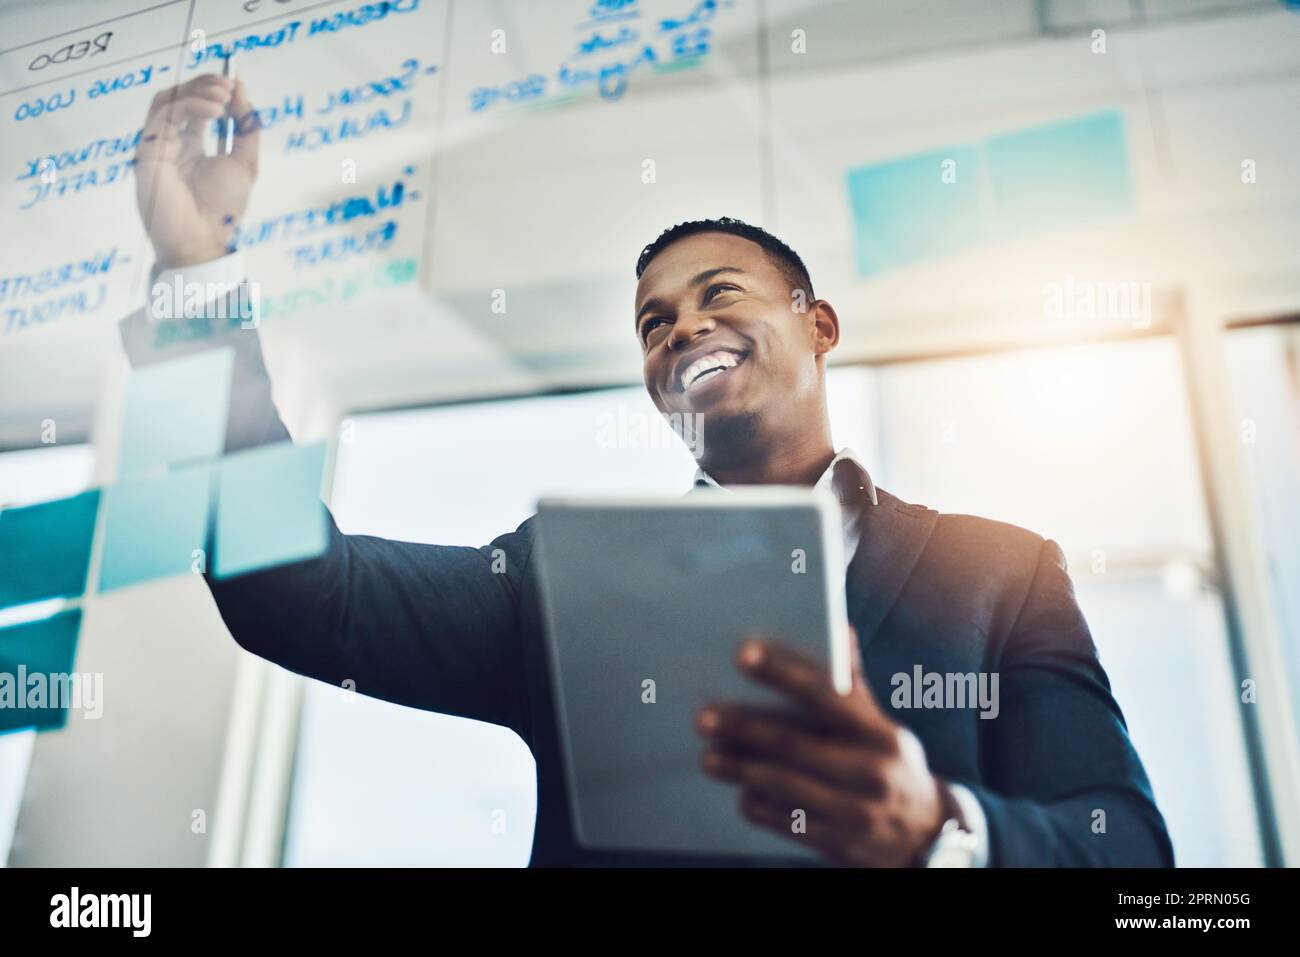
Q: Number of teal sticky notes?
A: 7